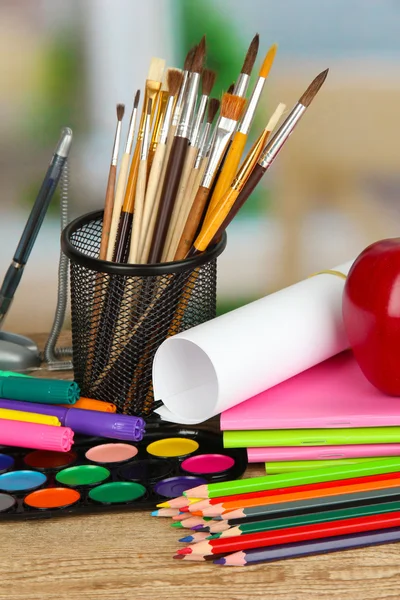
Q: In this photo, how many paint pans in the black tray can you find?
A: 12